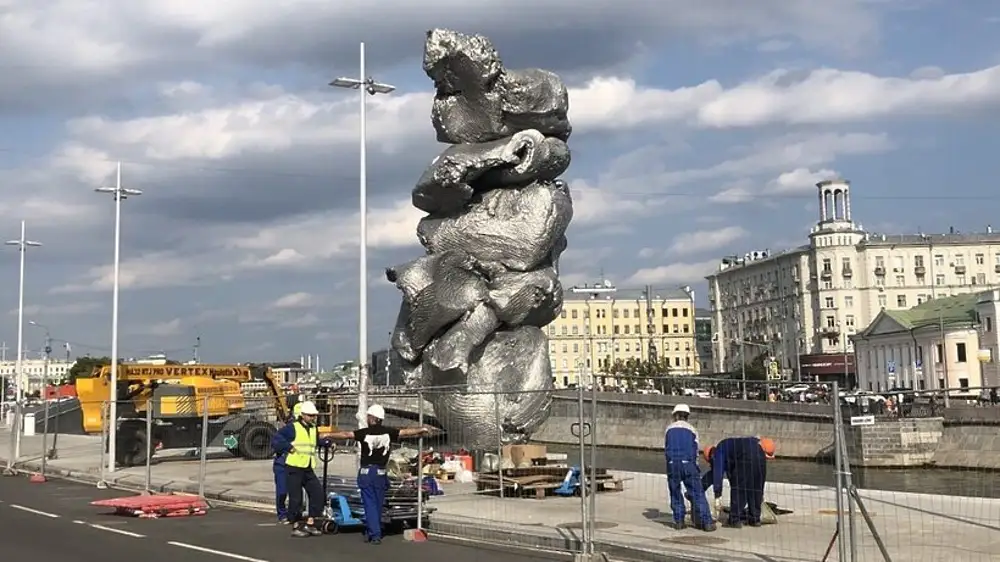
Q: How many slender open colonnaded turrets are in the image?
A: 1